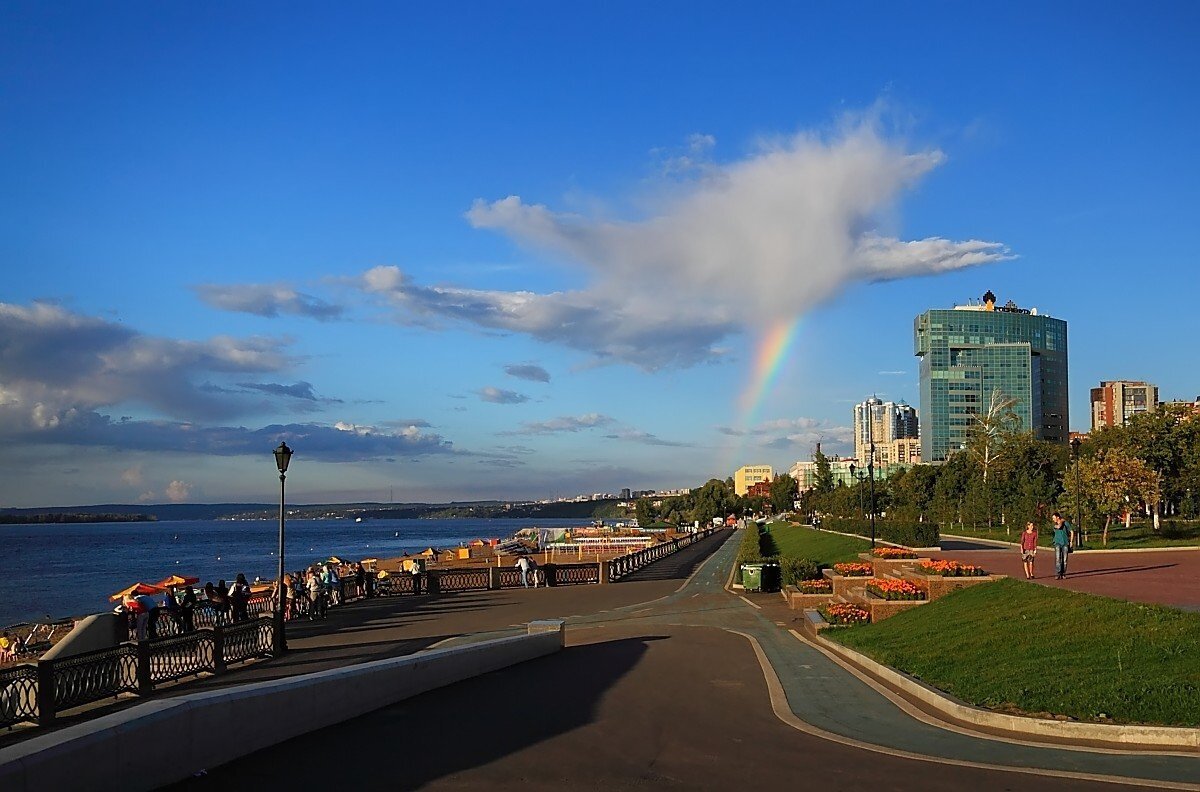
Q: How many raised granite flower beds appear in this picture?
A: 6